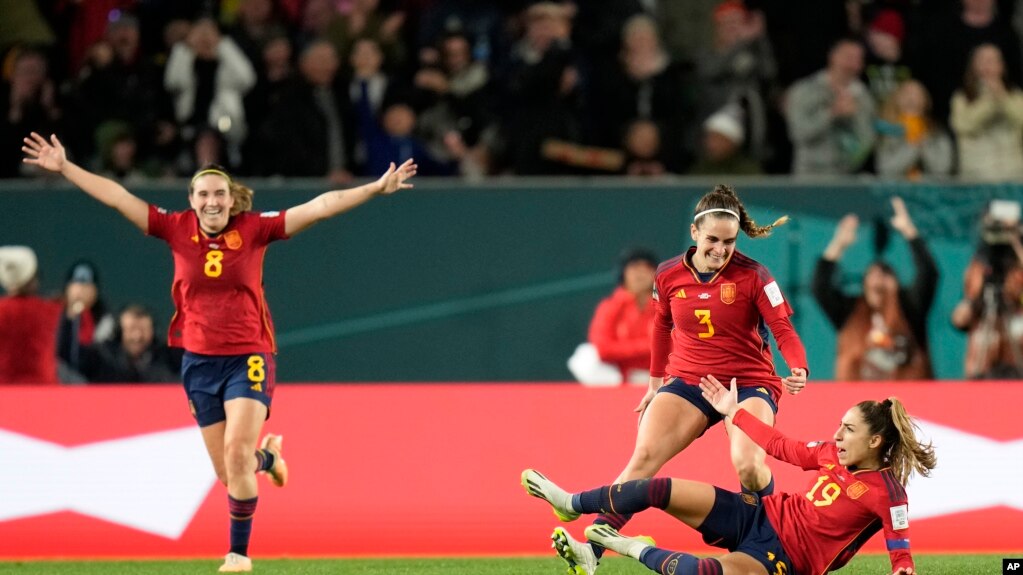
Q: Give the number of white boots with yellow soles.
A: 3